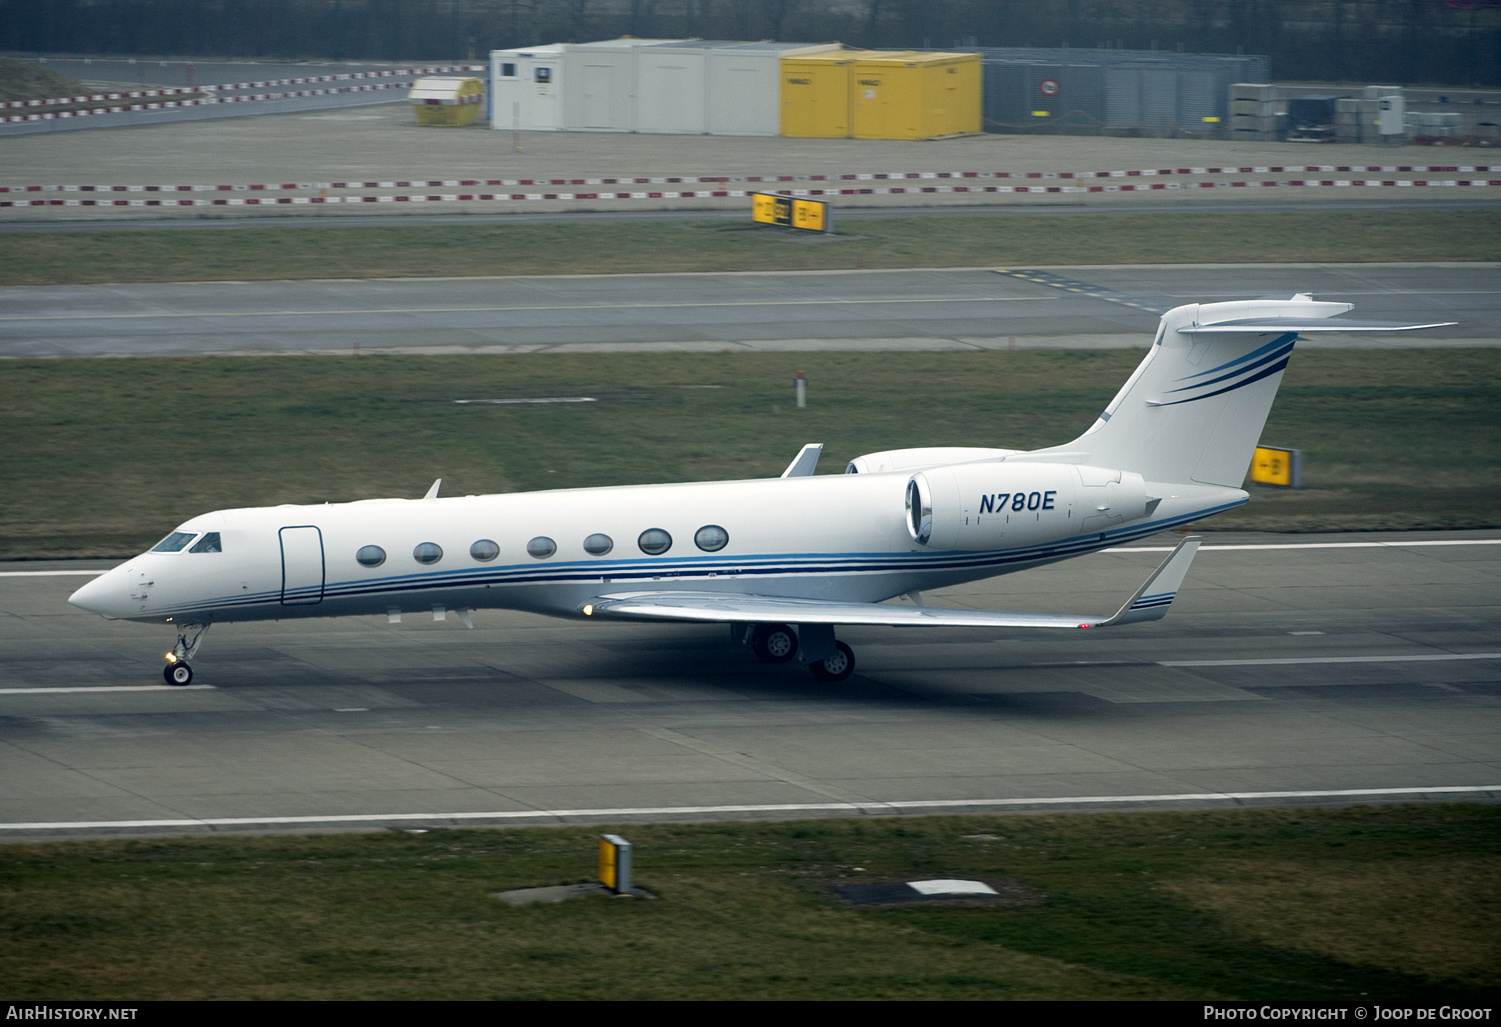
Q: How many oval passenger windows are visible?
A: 7